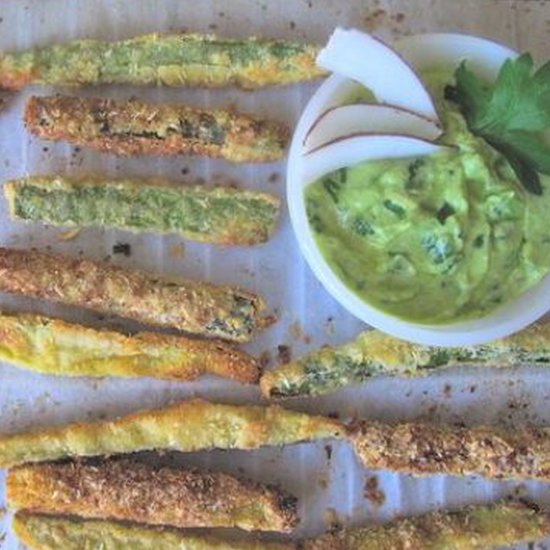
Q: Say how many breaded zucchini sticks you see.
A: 11